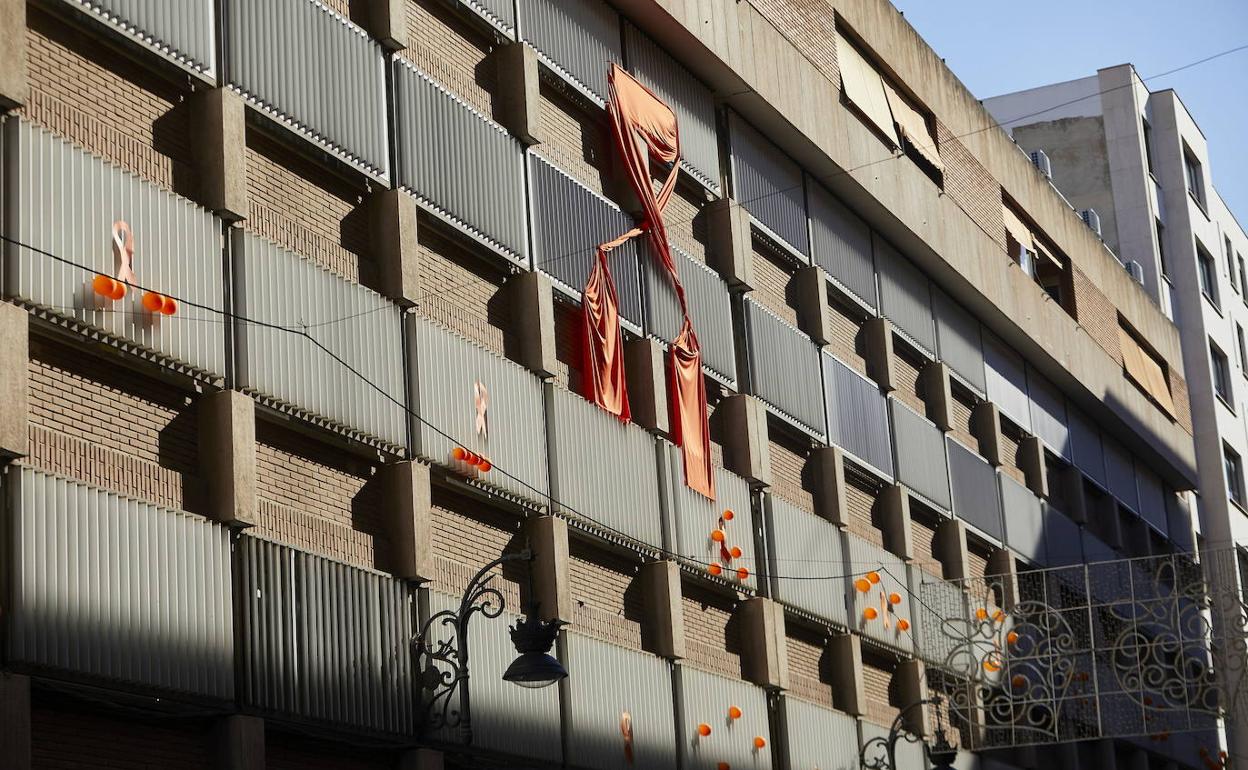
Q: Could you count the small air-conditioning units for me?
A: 3